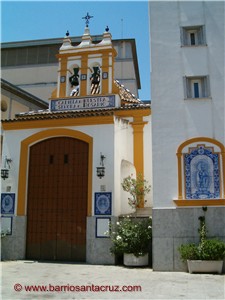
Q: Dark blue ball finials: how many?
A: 2